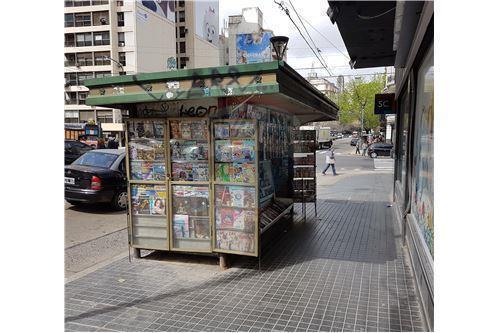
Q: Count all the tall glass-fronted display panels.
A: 3